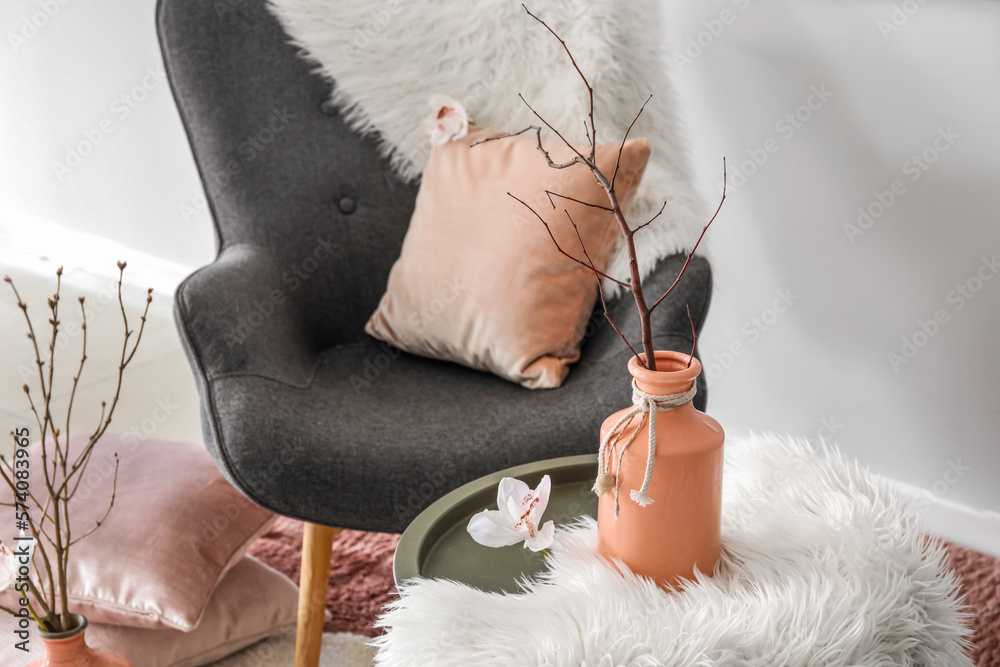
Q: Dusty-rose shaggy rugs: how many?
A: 1